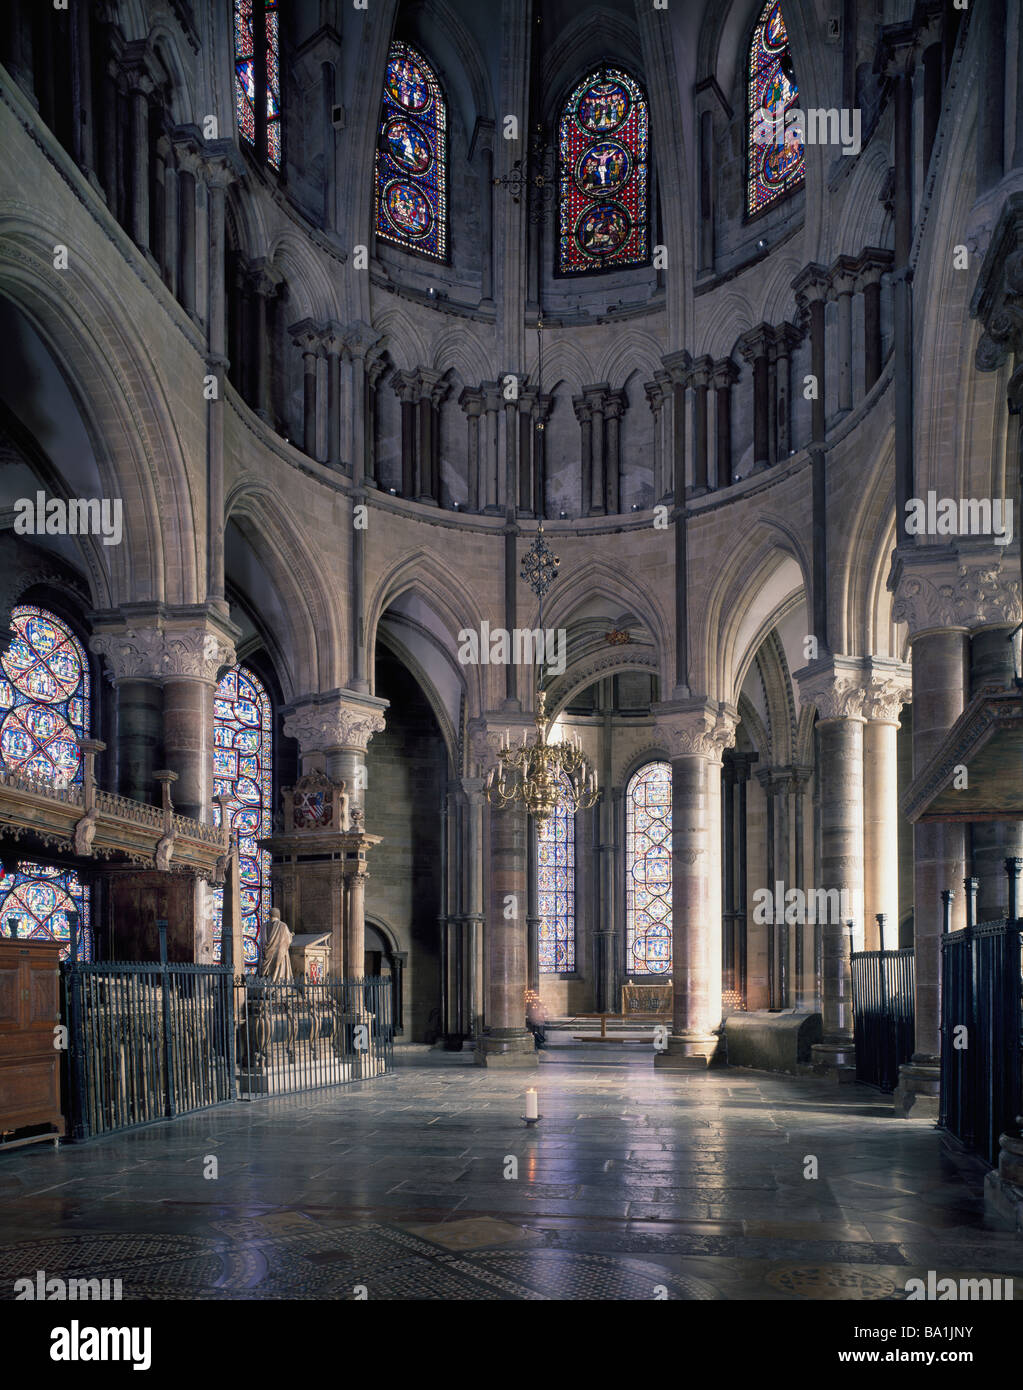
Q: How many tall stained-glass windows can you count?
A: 8